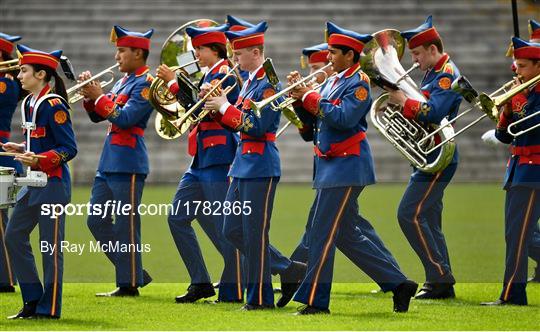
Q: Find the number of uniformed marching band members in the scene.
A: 11